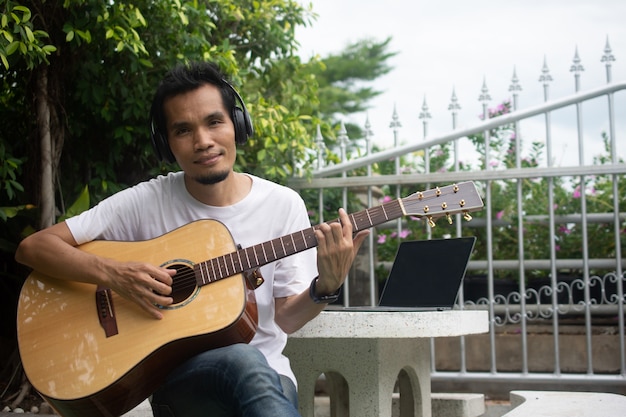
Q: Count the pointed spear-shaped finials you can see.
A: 11